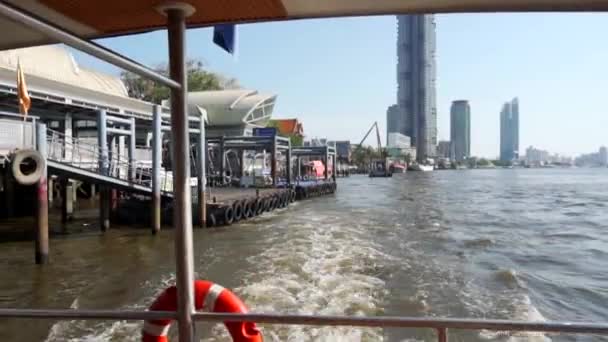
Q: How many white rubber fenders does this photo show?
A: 1